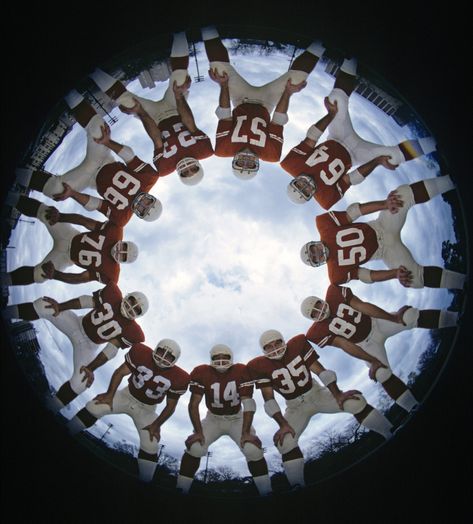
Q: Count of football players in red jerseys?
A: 11